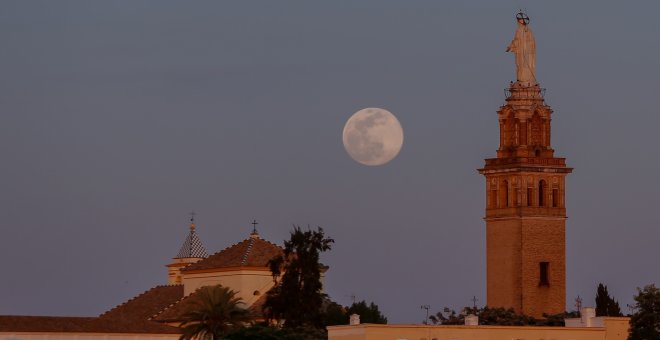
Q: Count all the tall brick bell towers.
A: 1